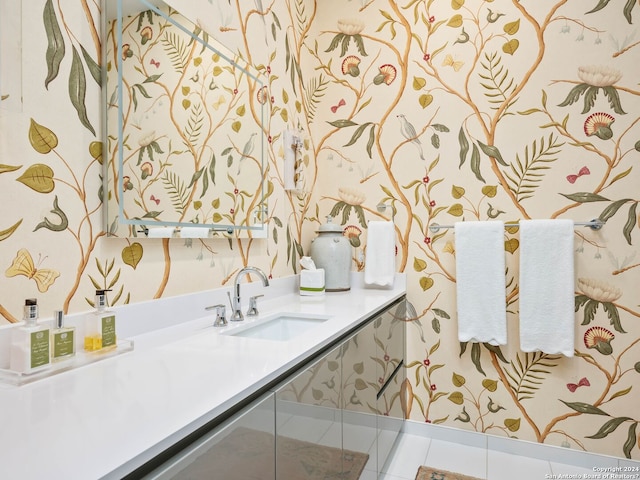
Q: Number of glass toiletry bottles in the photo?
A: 3